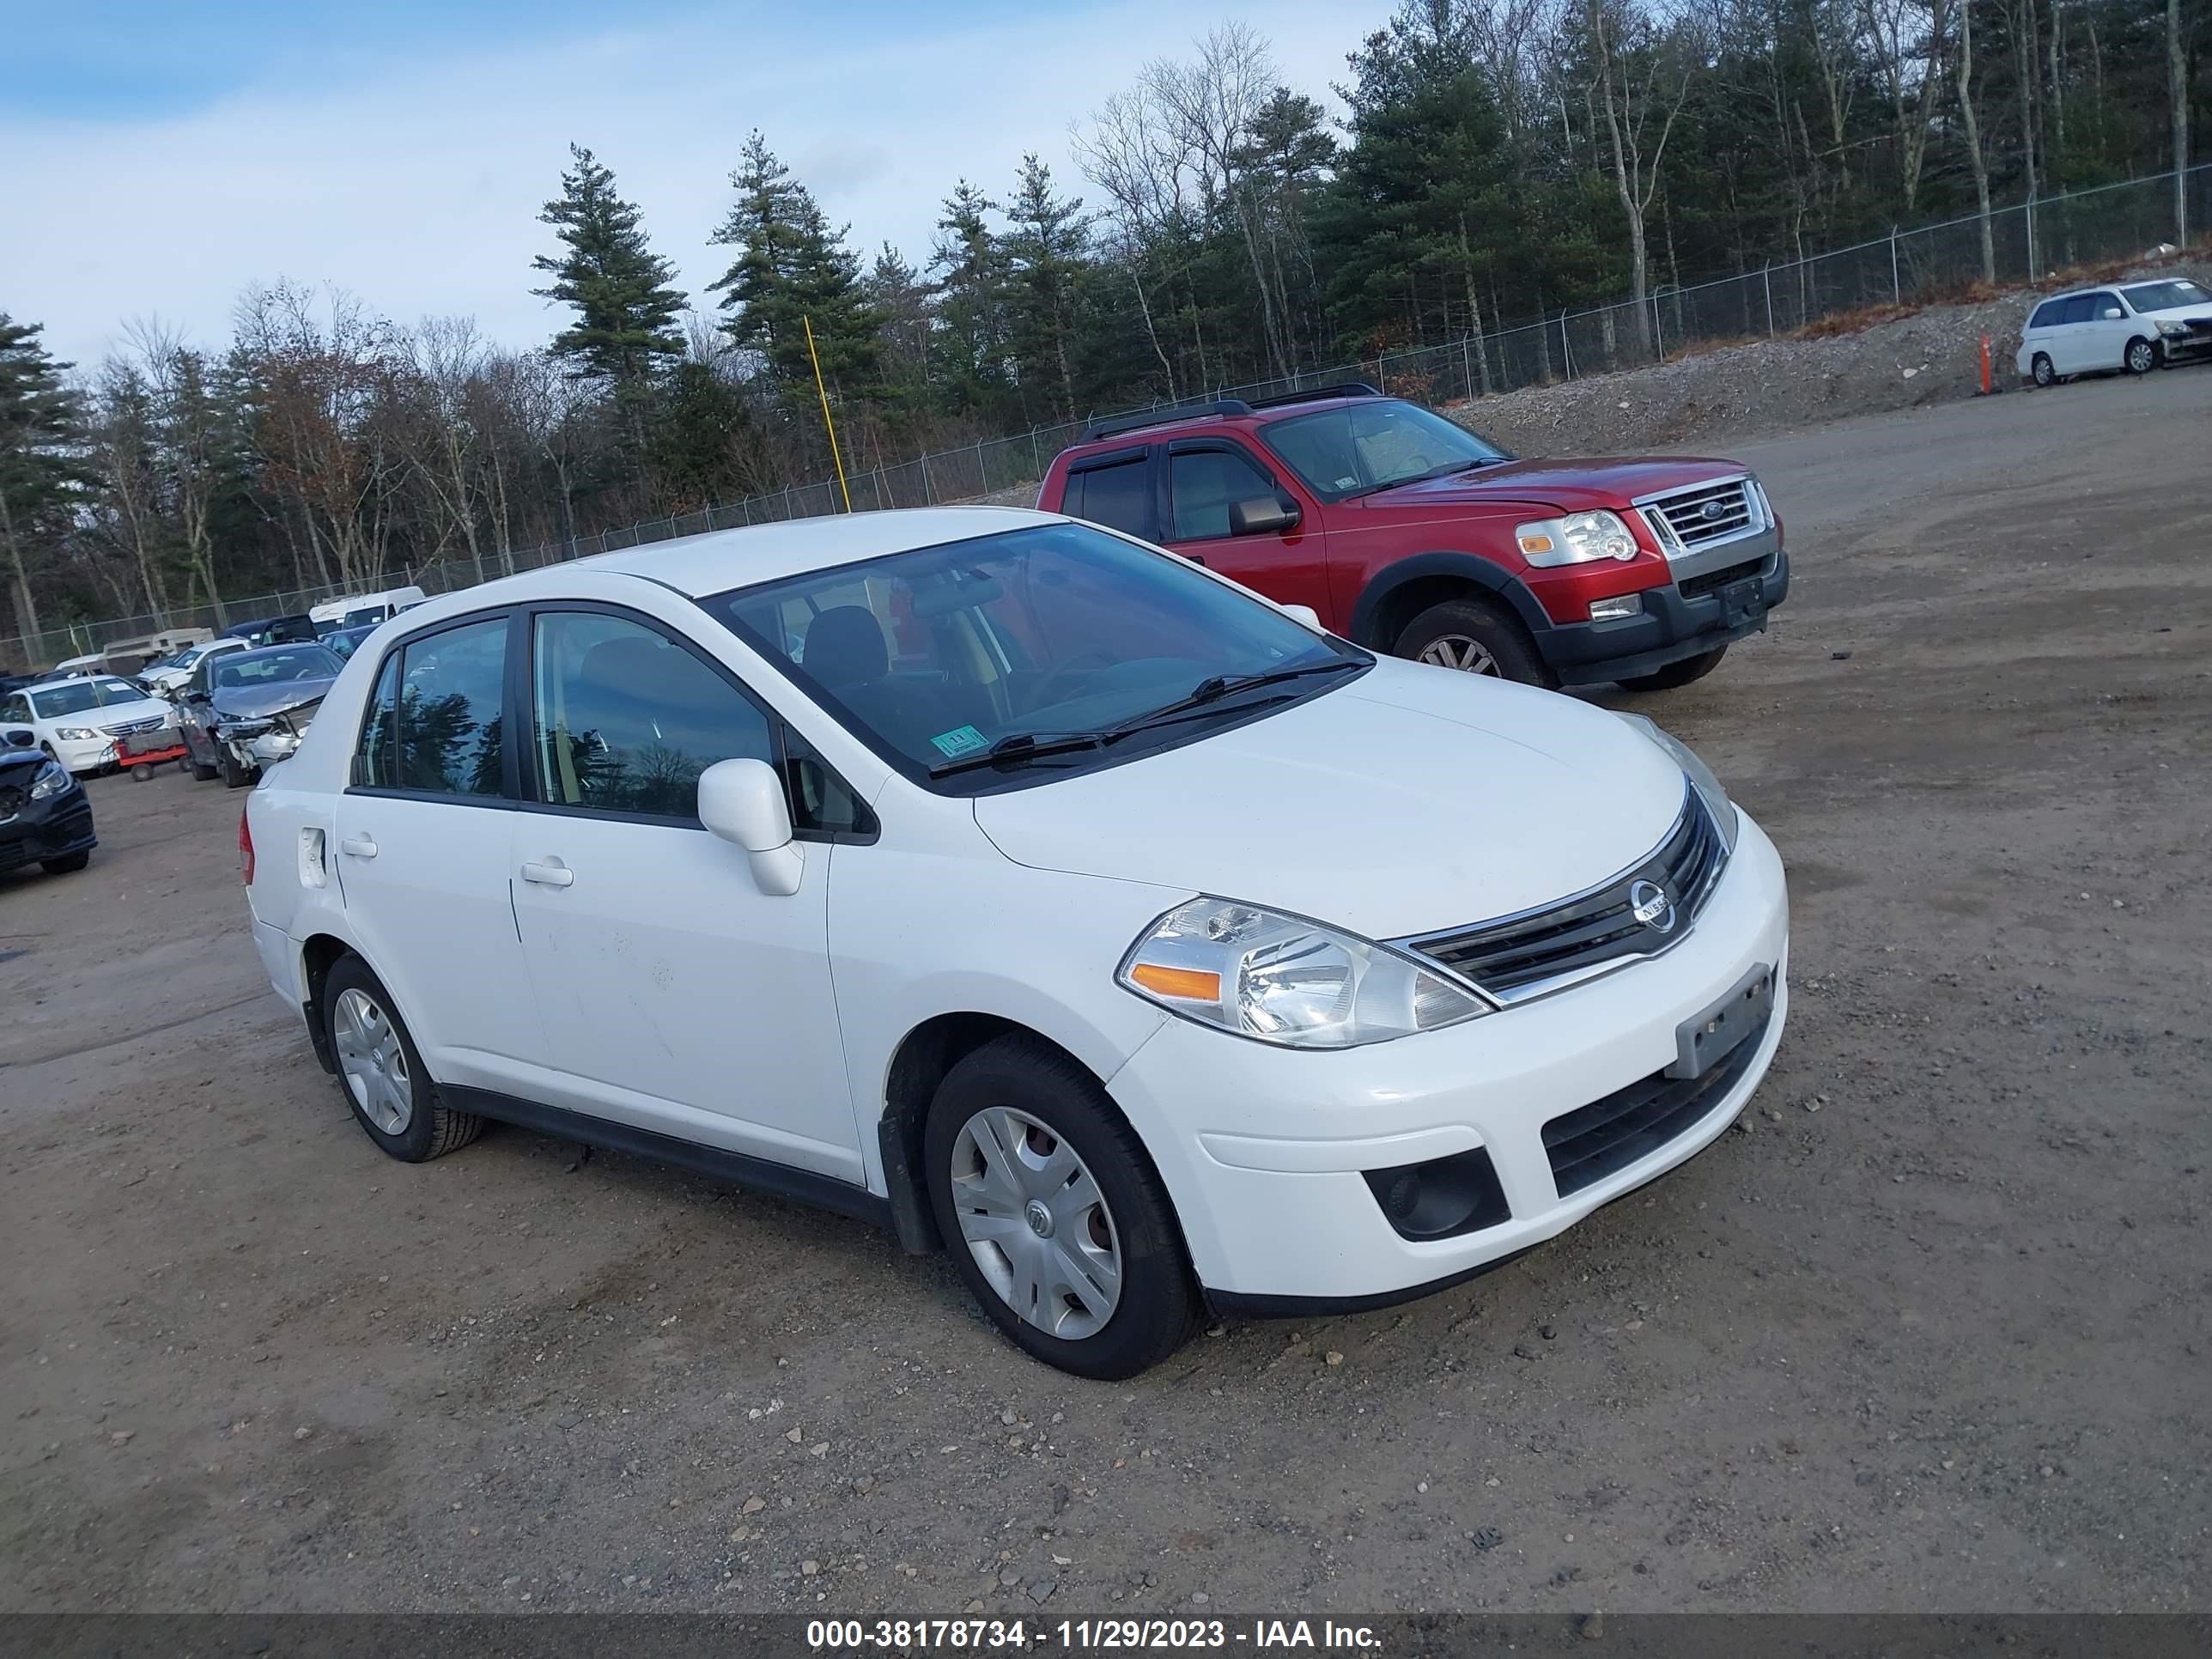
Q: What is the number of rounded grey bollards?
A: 0